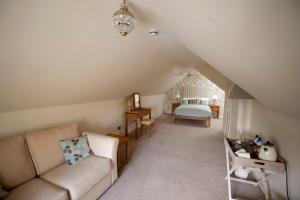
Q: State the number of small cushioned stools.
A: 1